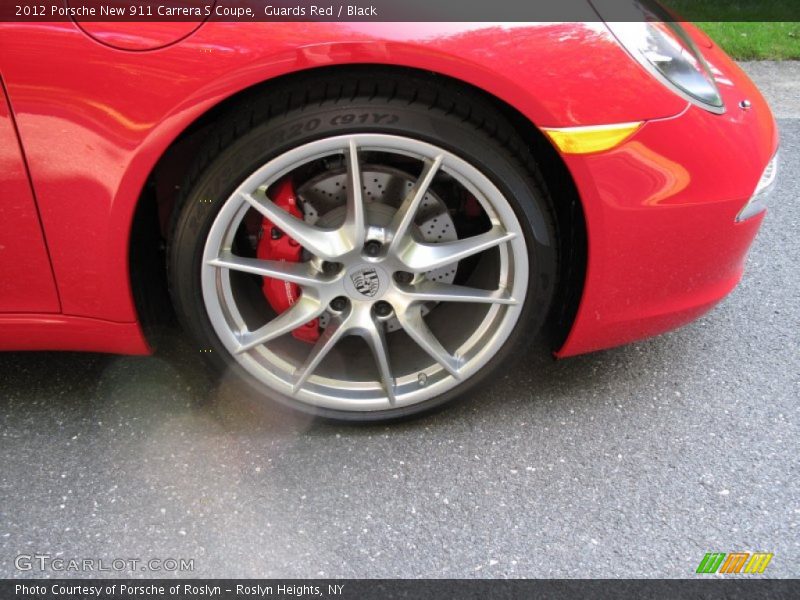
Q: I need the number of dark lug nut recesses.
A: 5